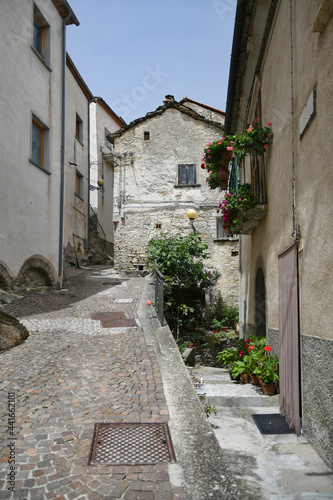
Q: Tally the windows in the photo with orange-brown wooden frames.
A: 4